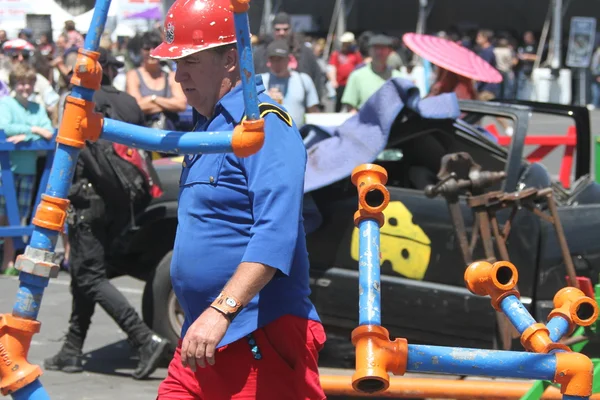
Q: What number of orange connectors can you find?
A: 12